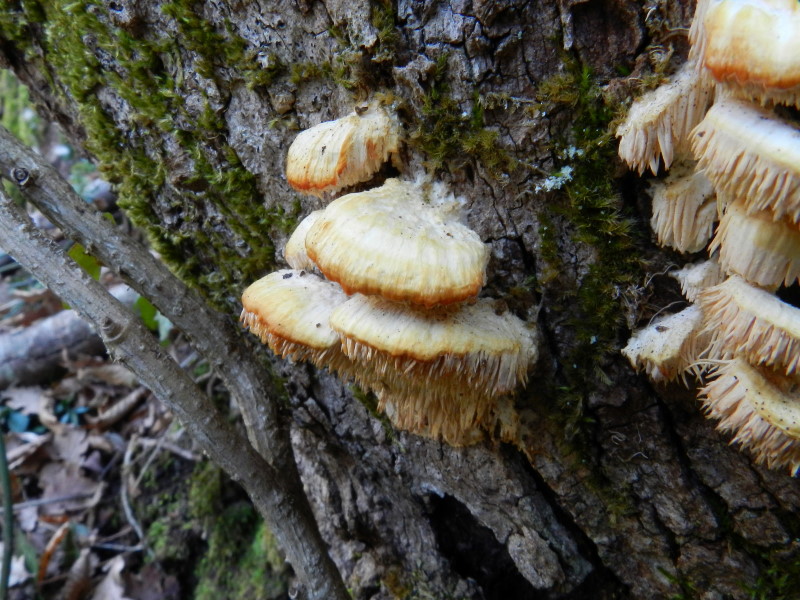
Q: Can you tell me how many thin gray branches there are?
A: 2